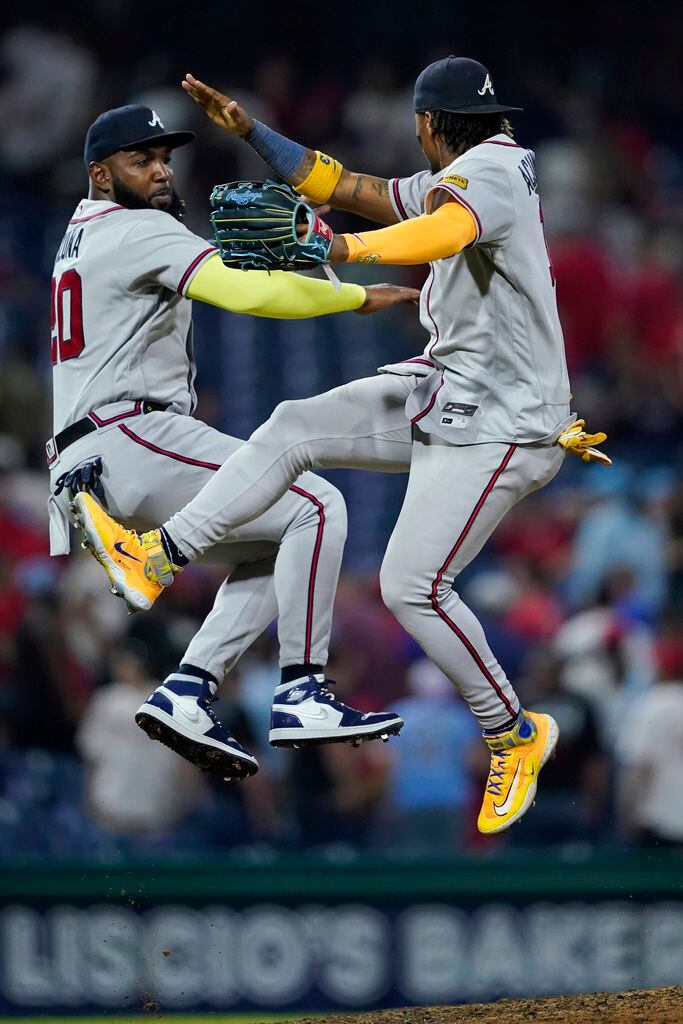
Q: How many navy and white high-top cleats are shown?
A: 2